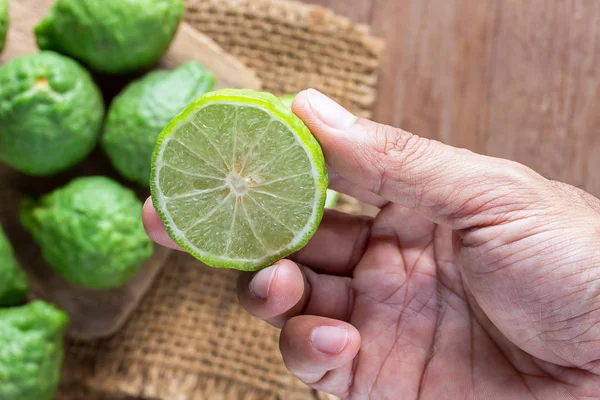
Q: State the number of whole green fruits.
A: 7